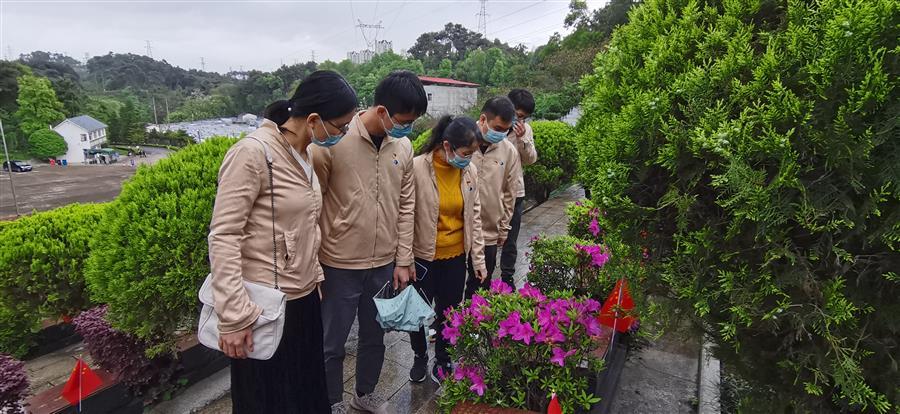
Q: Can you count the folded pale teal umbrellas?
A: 1